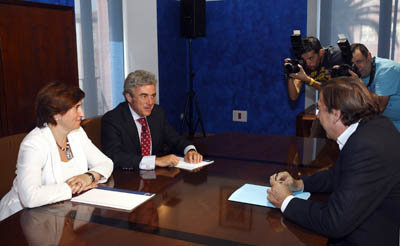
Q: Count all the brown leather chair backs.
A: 2